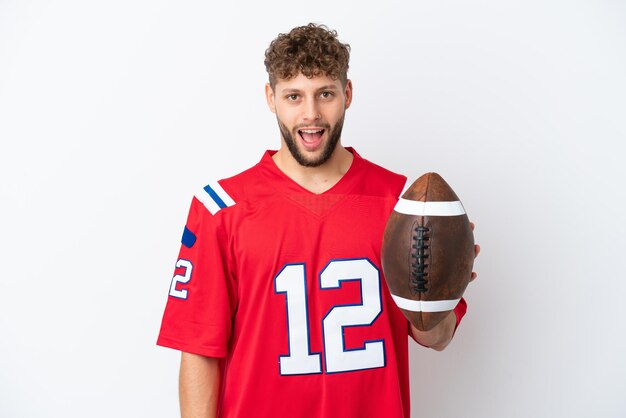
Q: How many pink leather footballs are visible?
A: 0